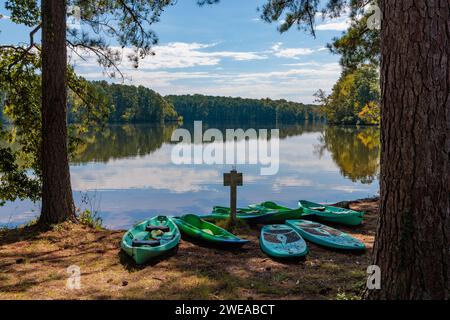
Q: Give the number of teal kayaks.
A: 2